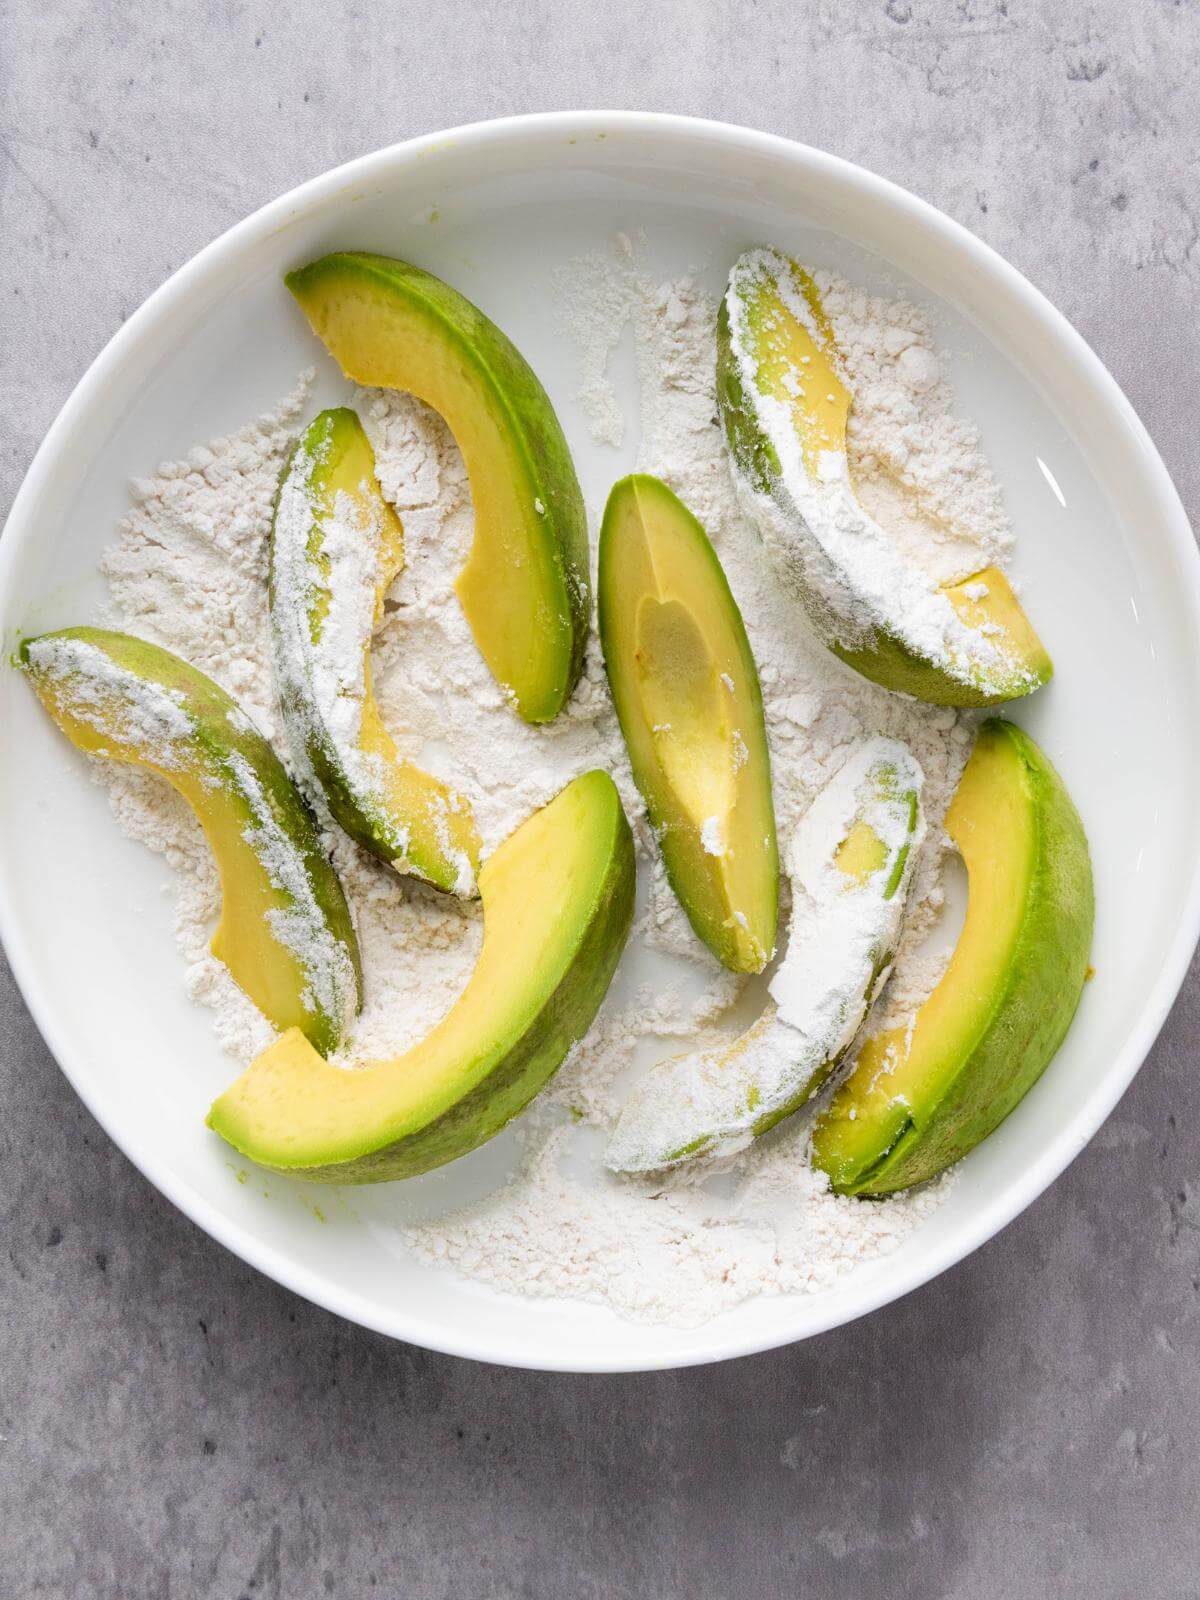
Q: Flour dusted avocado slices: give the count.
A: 4